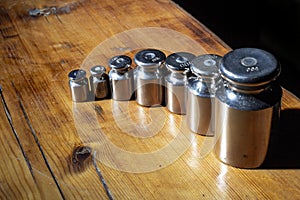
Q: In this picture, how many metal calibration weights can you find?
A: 7